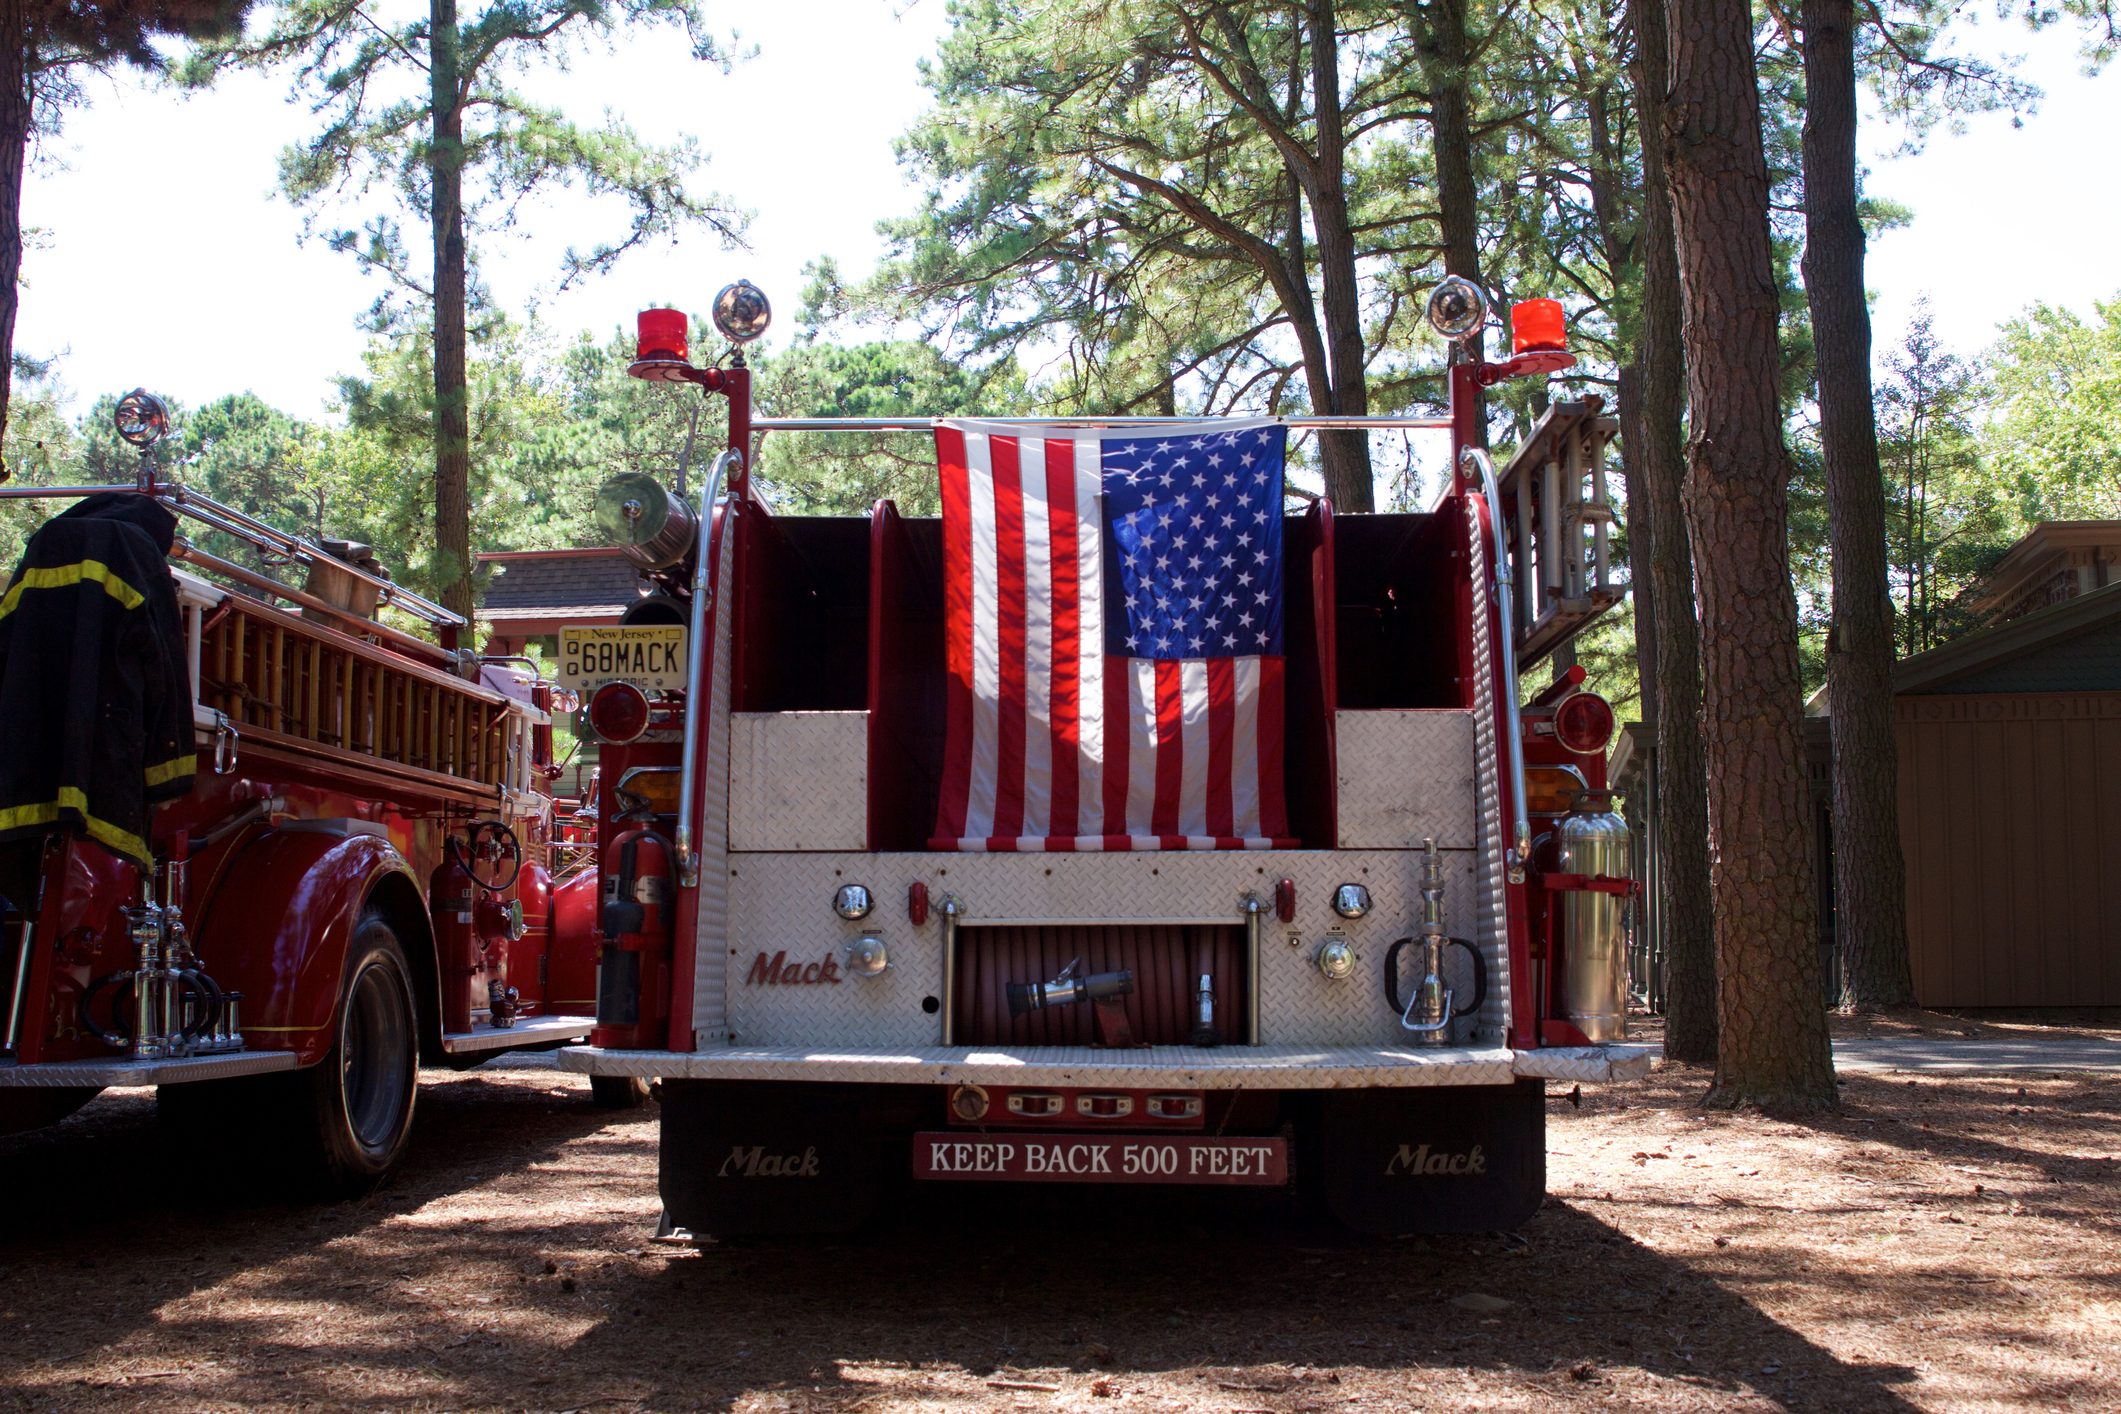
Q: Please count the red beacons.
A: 2